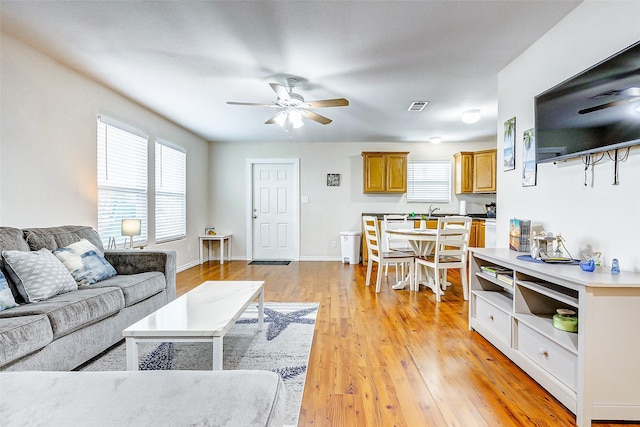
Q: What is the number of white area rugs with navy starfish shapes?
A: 1